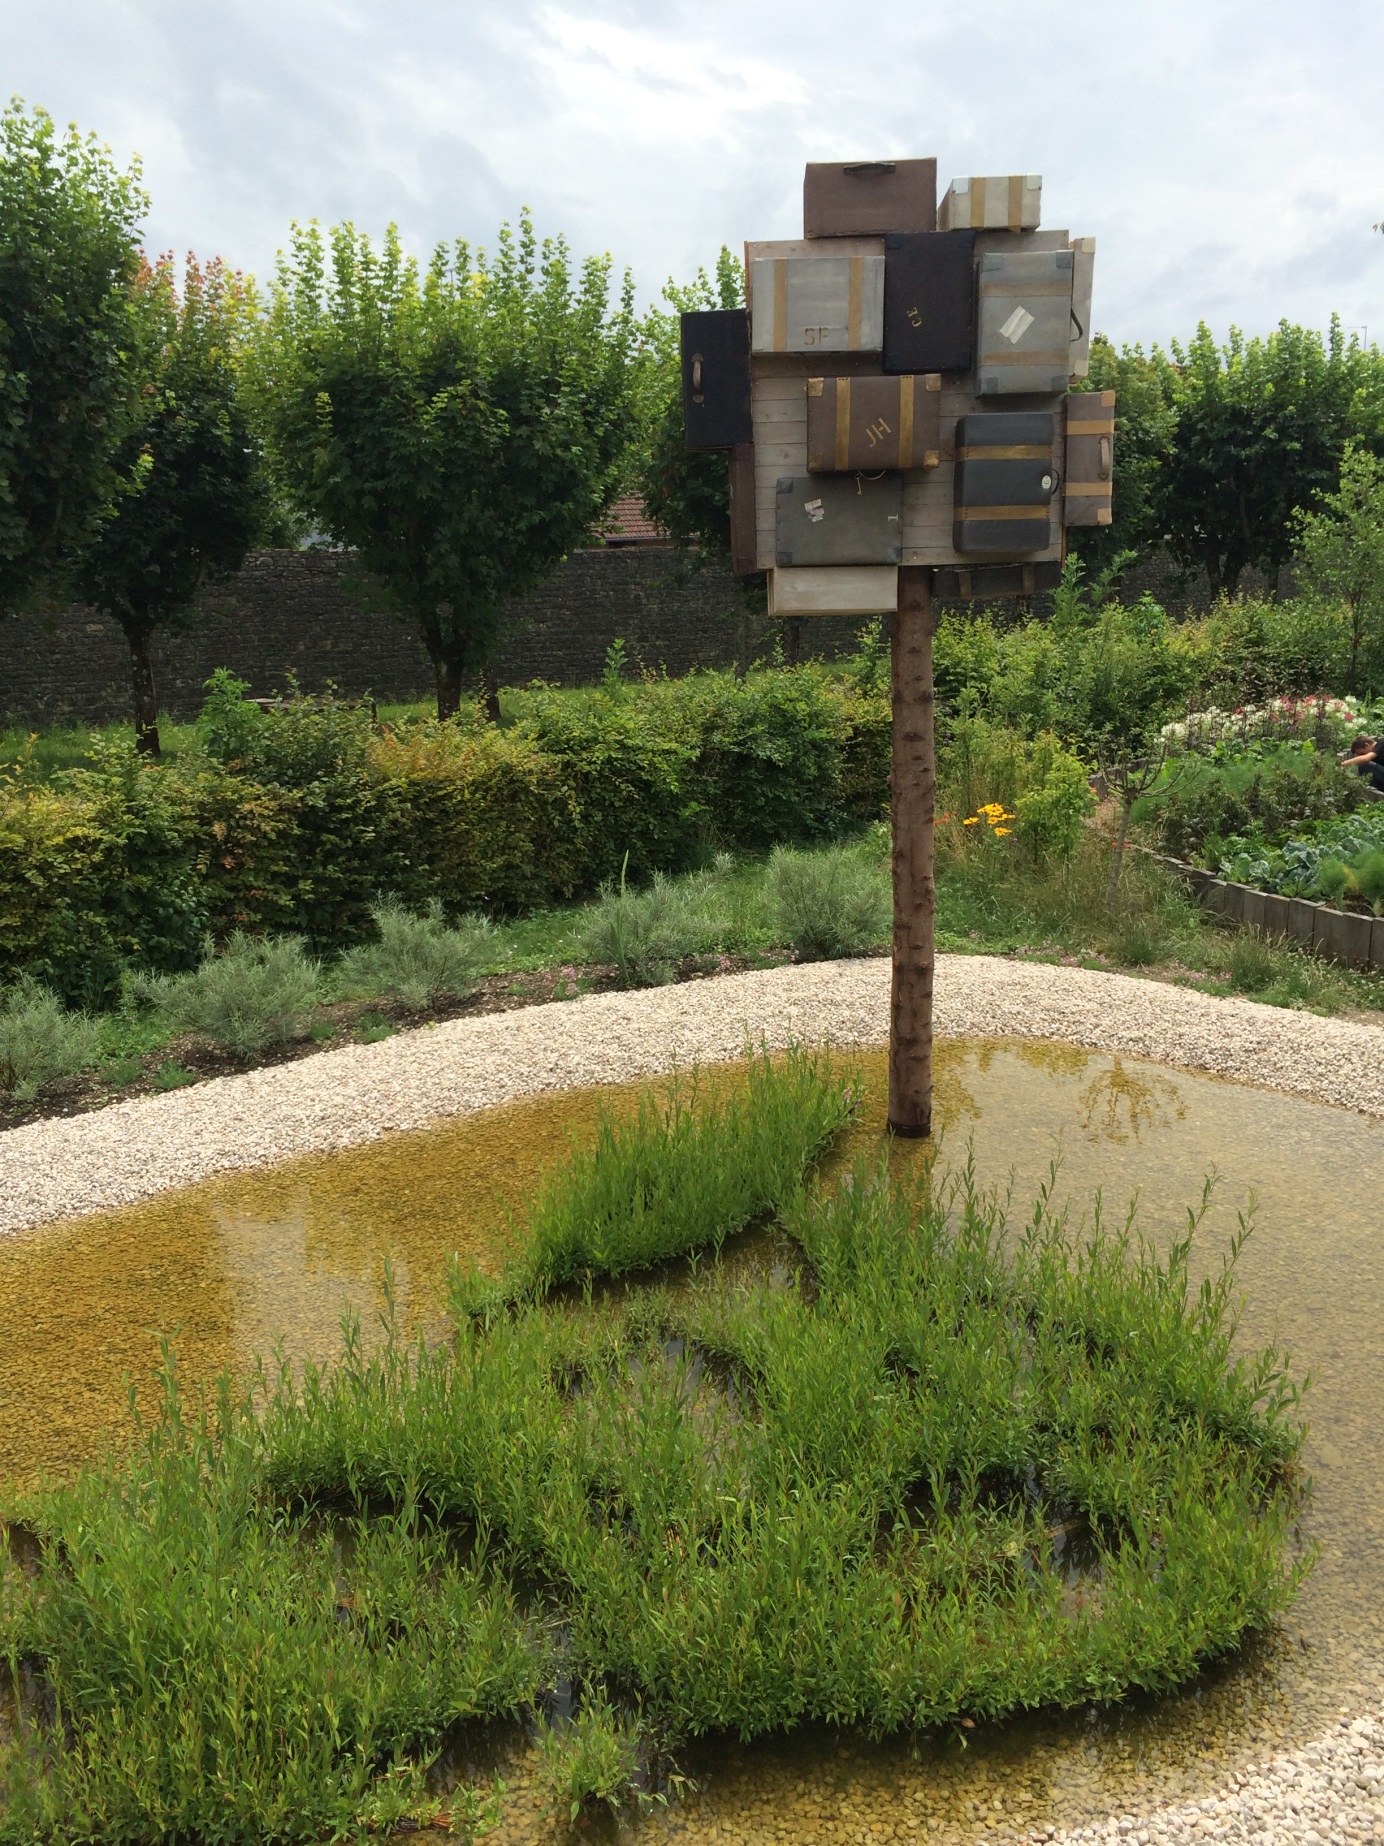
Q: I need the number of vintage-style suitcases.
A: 14